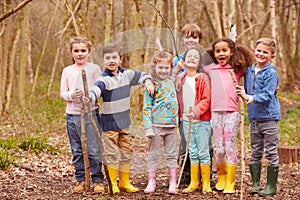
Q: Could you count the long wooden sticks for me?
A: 5